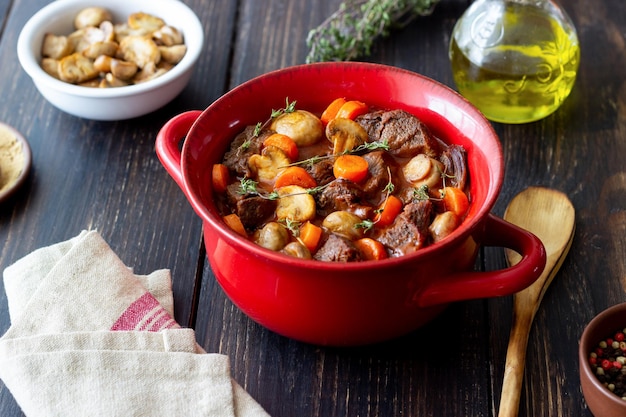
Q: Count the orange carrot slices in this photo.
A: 11